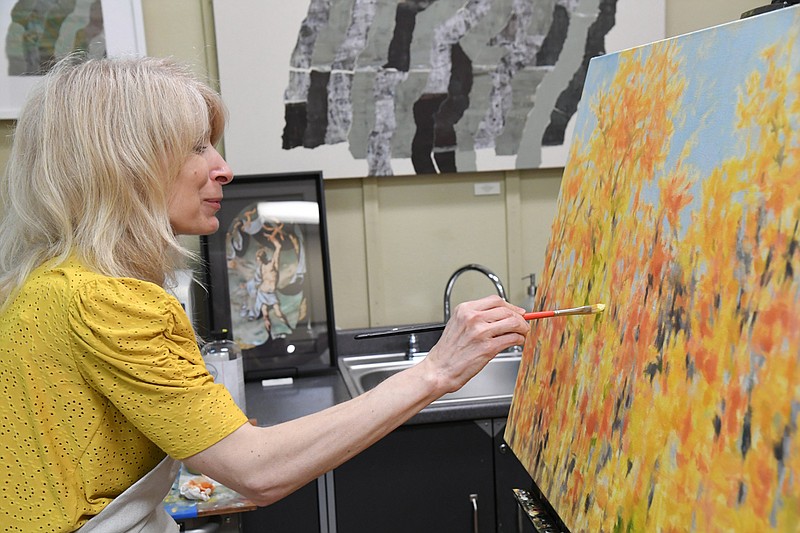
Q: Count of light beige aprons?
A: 1